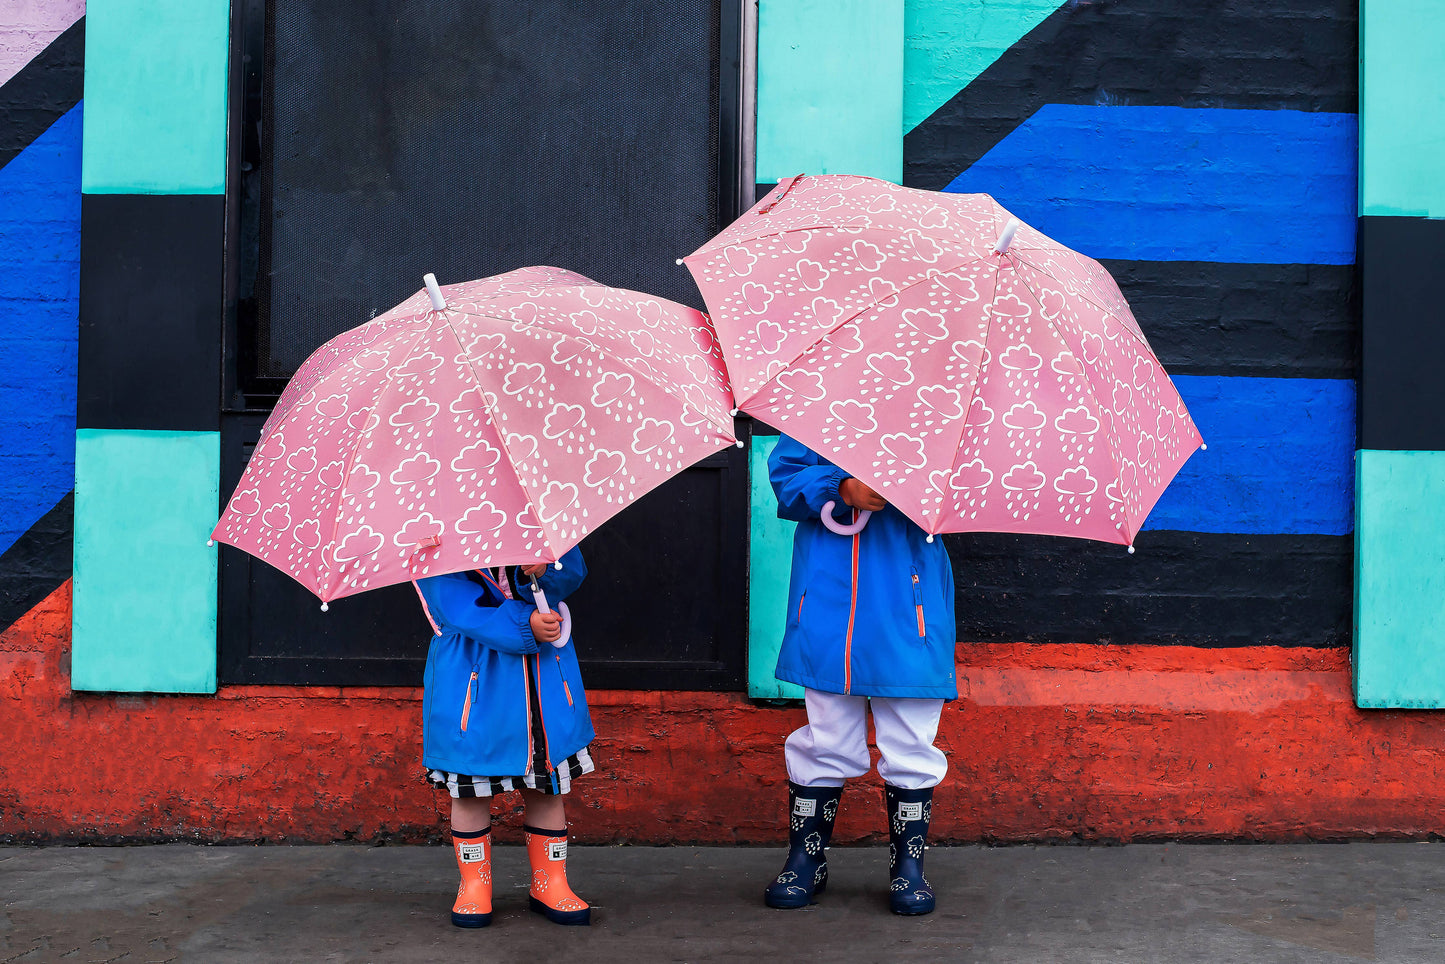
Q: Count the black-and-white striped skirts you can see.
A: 1